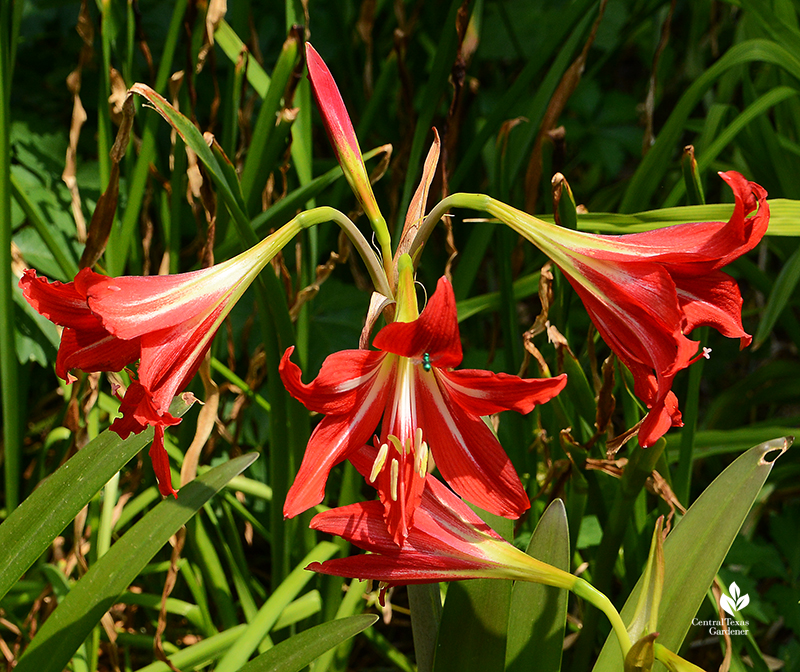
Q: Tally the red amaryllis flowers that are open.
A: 4